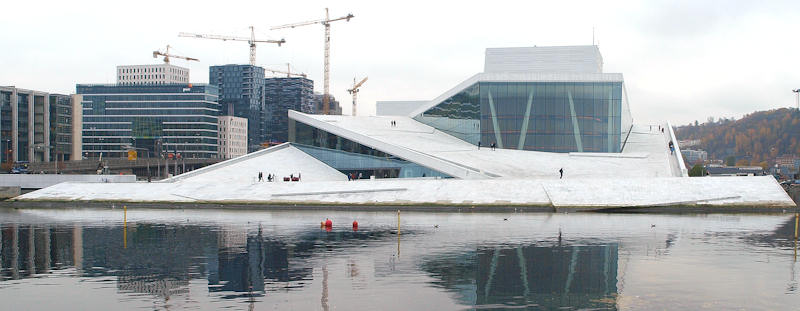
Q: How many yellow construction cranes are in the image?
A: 5